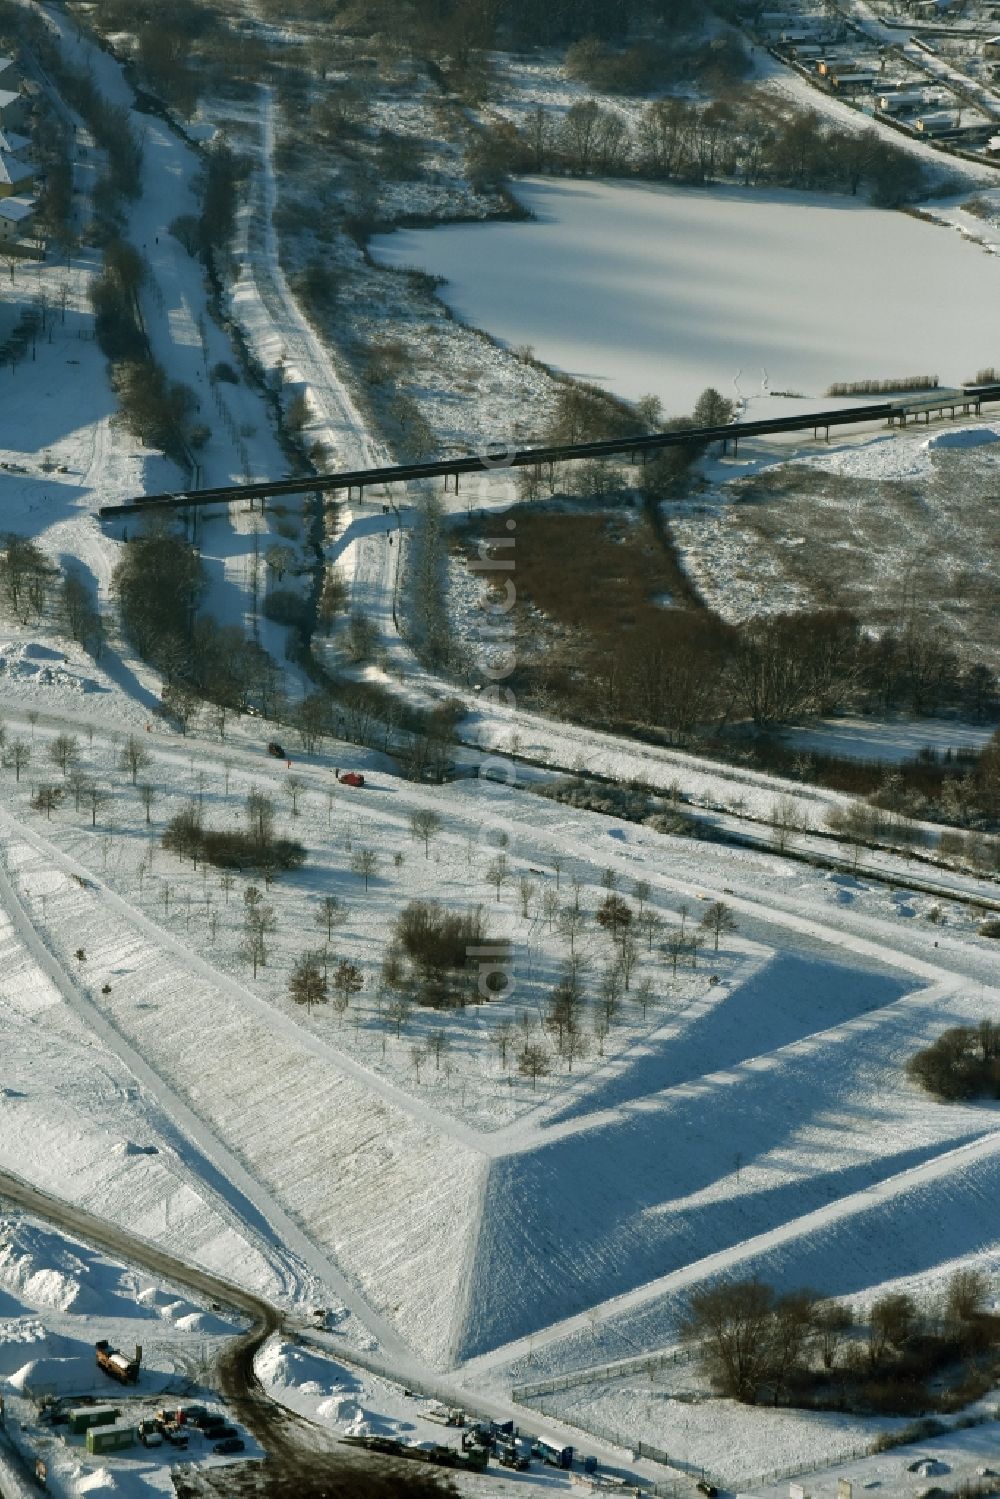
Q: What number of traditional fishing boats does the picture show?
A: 0